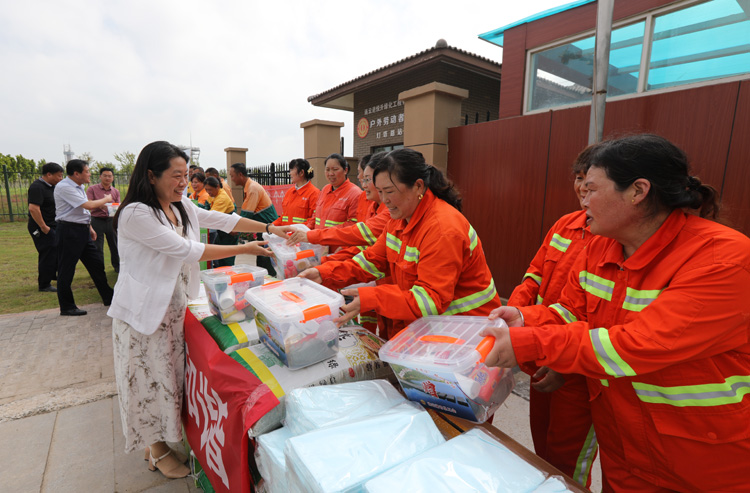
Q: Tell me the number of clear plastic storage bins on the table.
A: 4